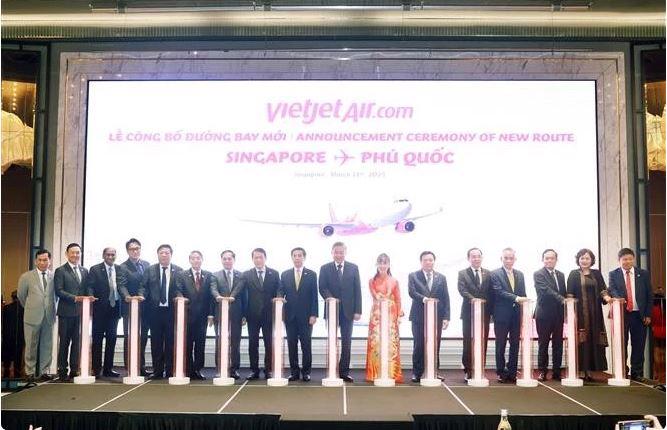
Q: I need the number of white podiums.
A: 12